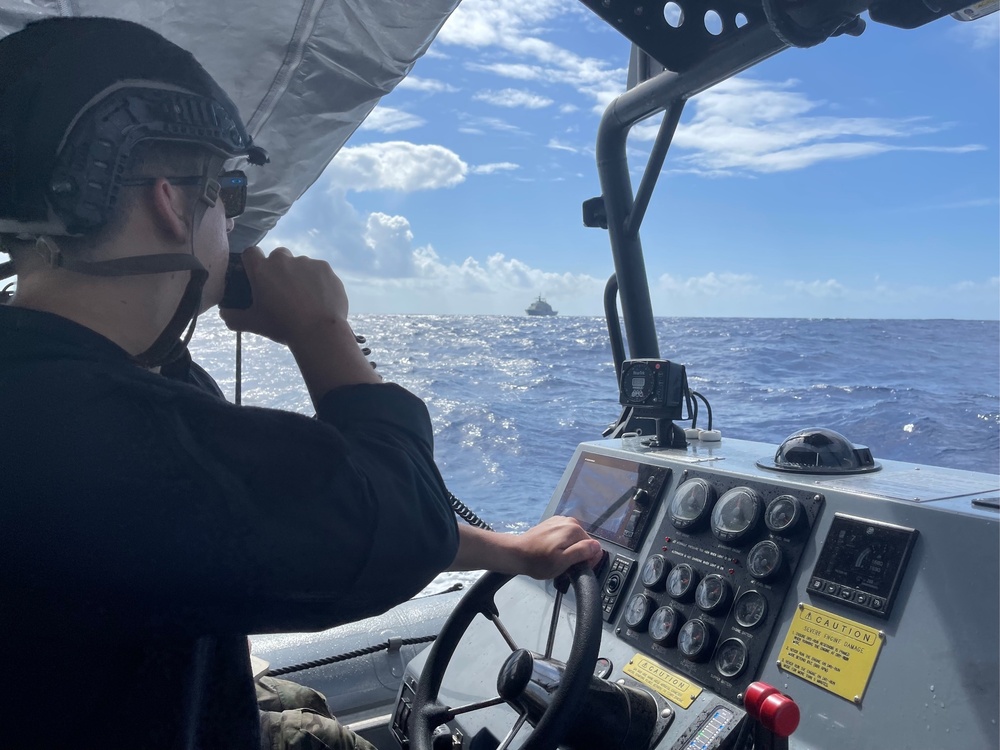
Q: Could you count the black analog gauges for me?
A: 12